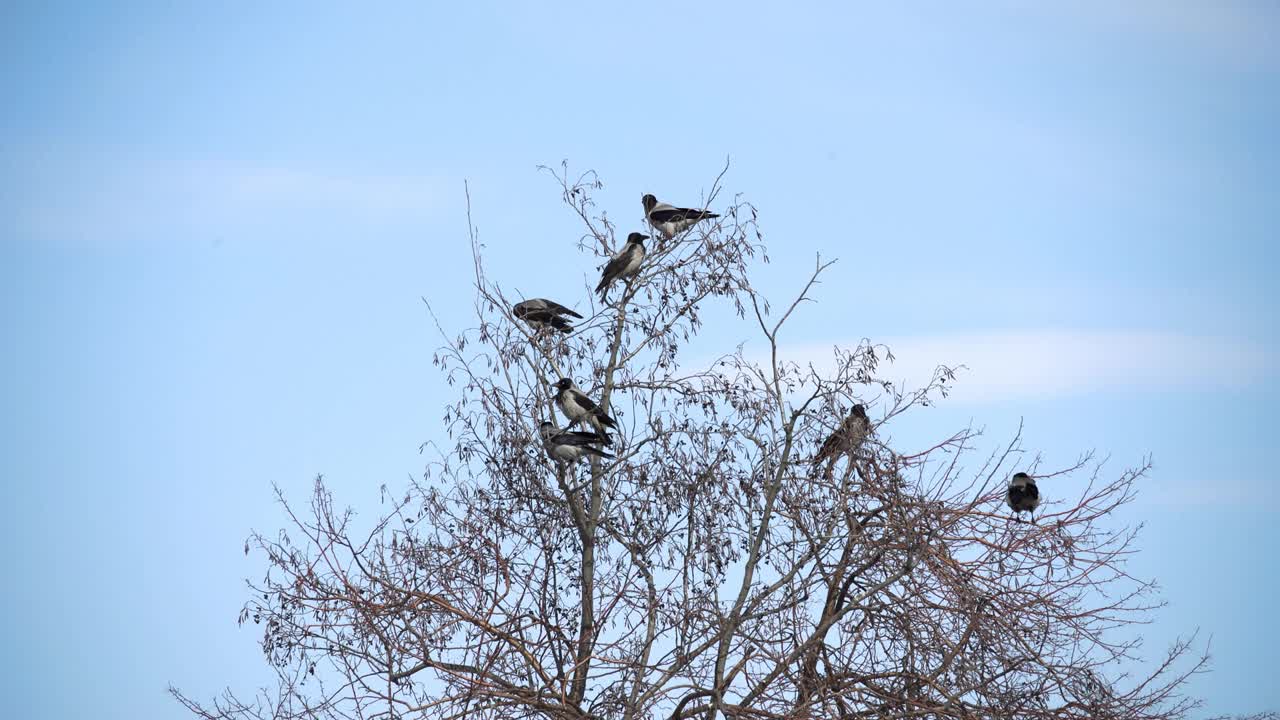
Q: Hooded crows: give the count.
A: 7